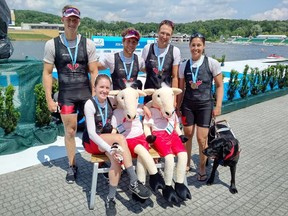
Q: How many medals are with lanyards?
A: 5